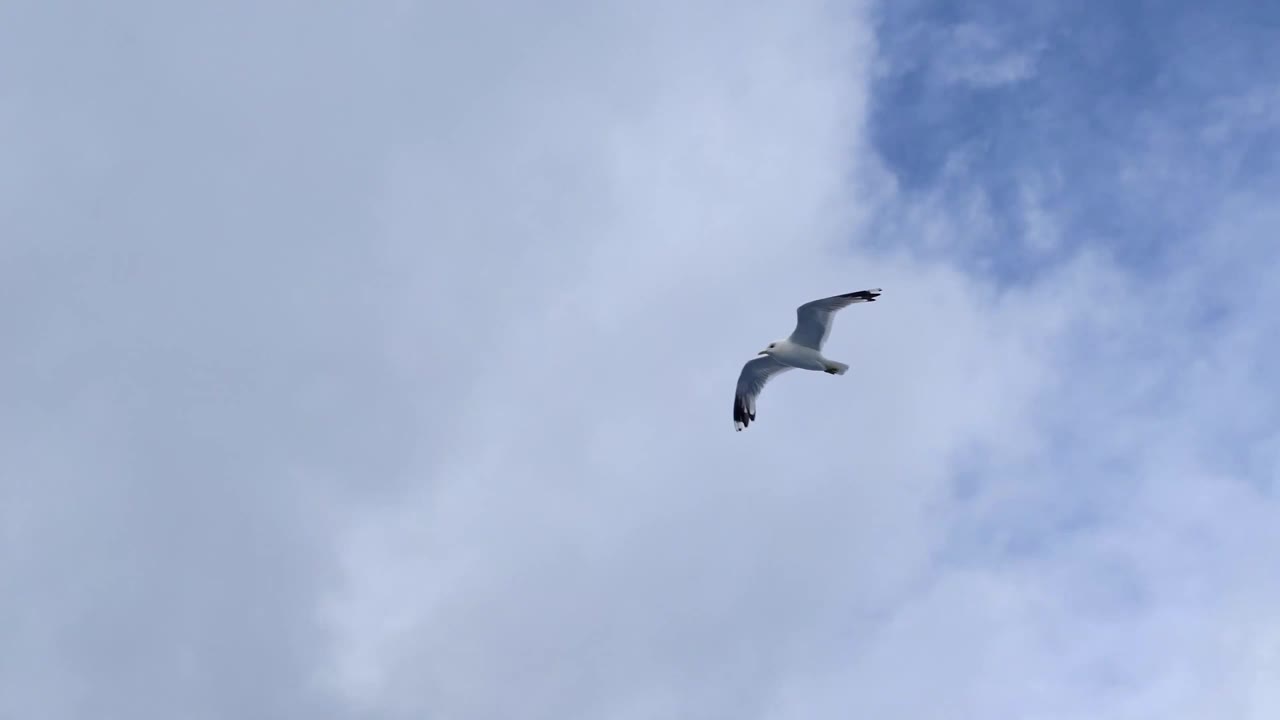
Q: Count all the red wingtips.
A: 0